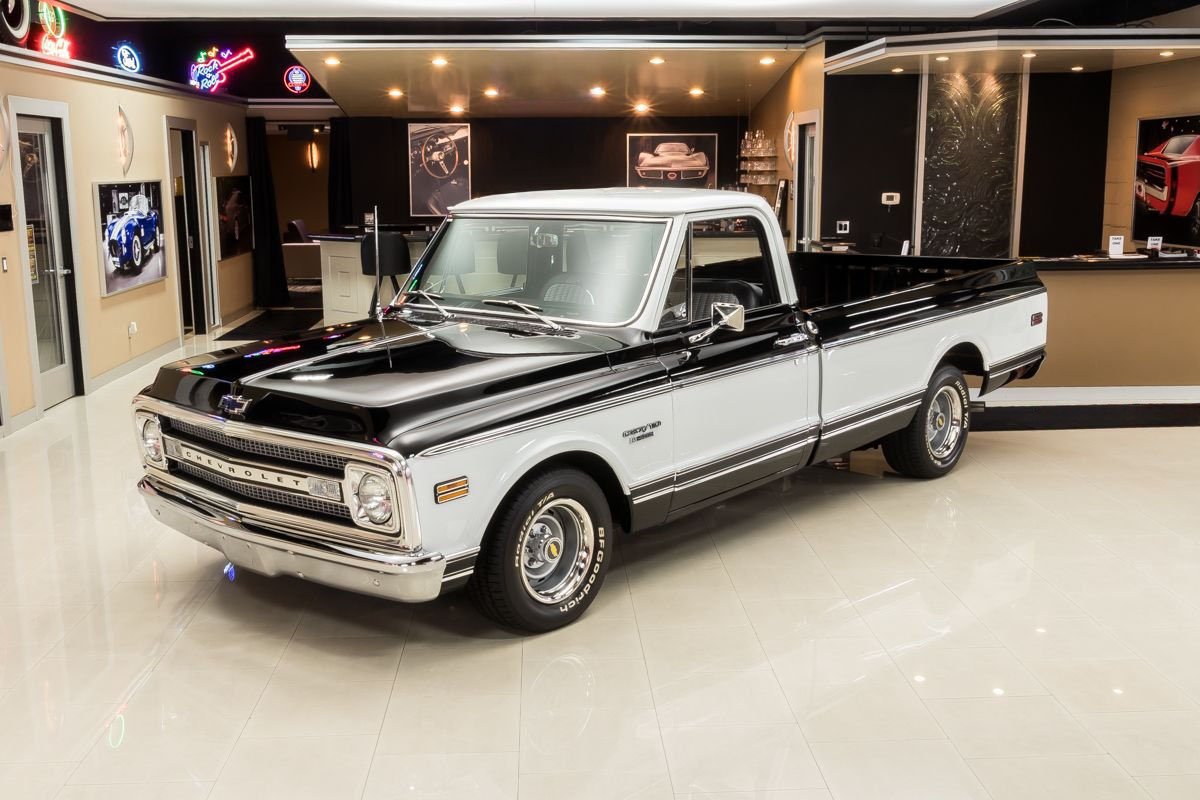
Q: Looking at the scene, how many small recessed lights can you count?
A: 15